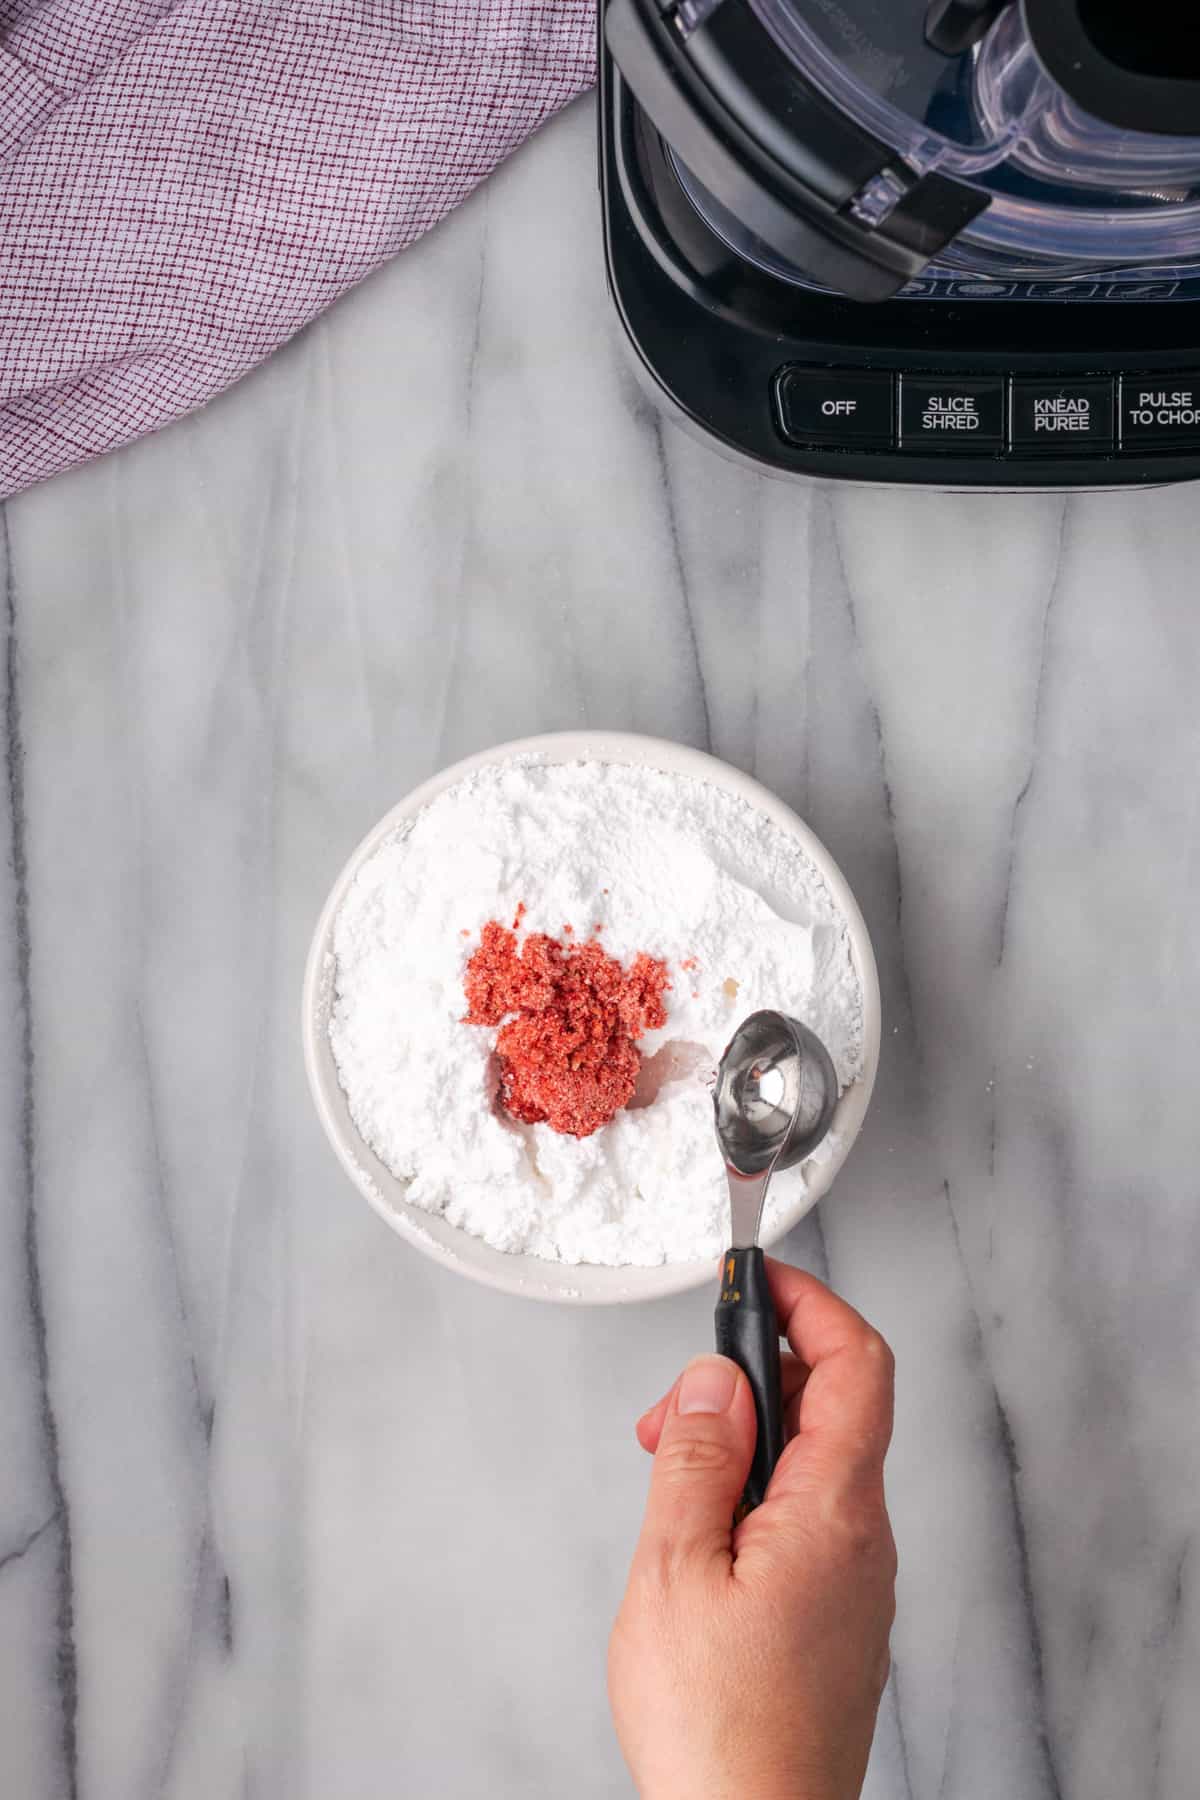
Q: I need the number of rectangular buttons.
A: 4